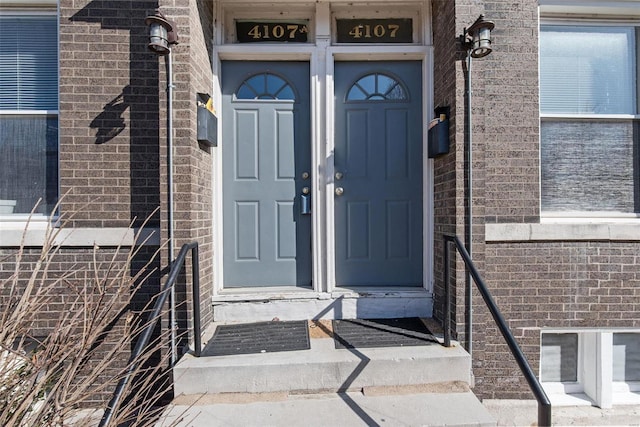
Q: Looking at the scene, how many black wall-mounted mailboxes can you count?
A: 2